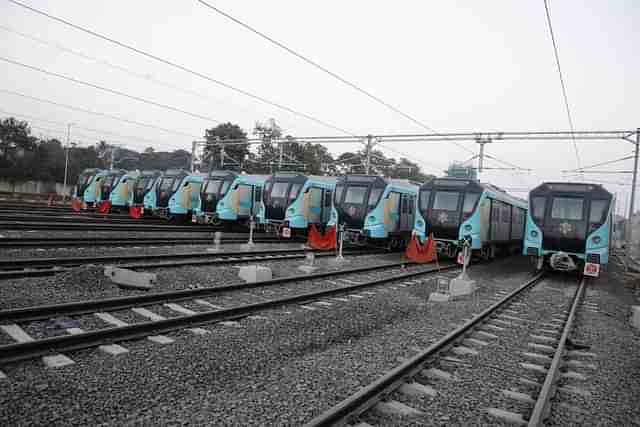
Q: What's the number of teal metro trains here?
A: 9